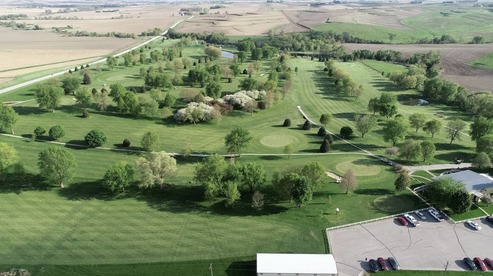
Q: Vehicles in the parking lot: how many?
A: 12